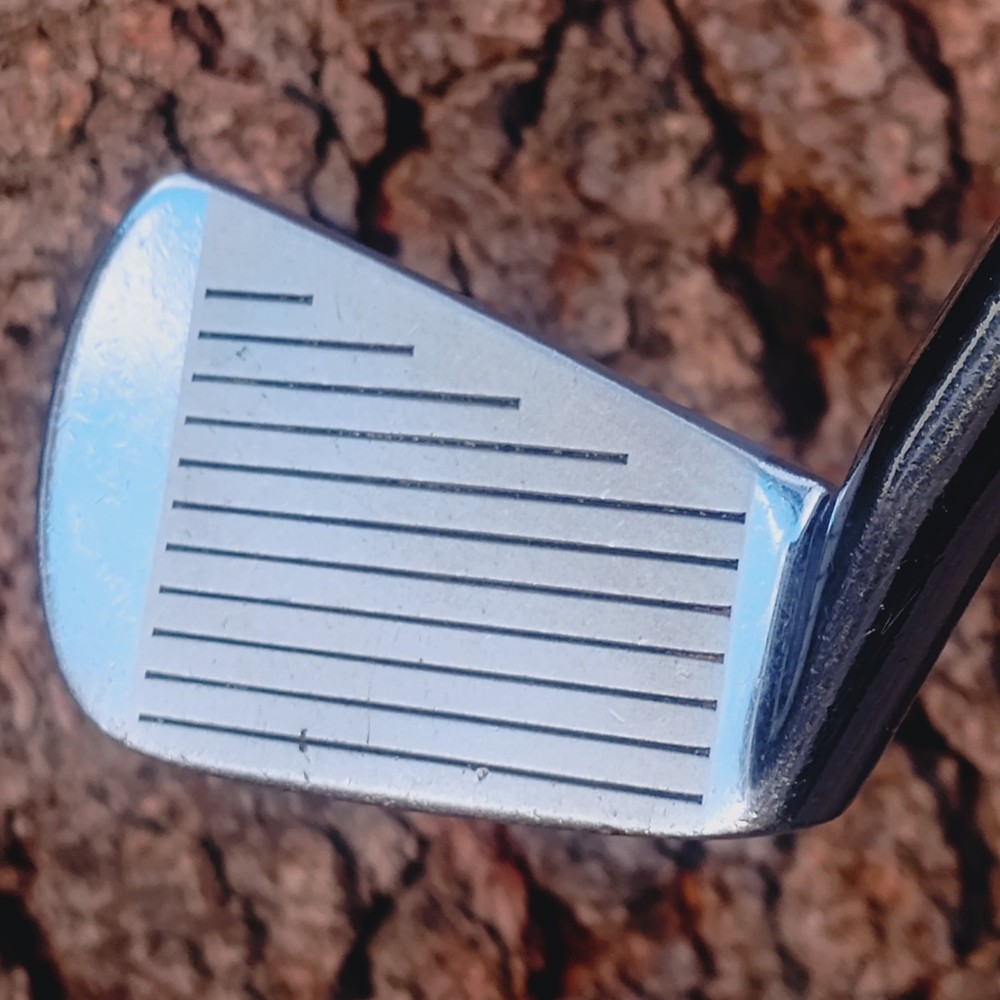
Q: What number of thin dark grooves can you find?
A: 11